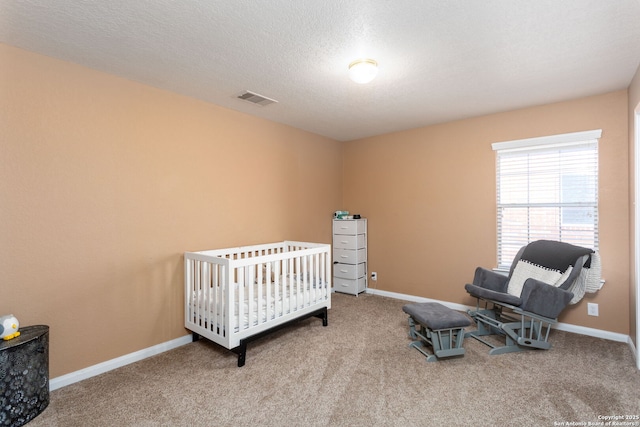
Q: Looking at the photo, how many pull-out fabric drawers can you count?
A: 5